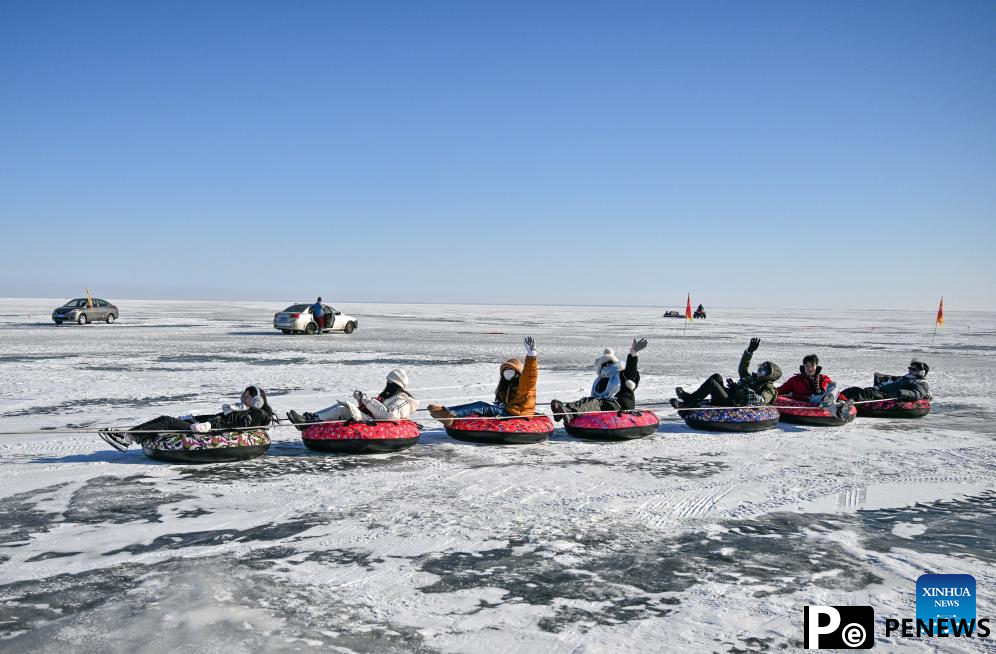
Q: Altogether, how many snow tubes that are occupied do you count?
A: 7